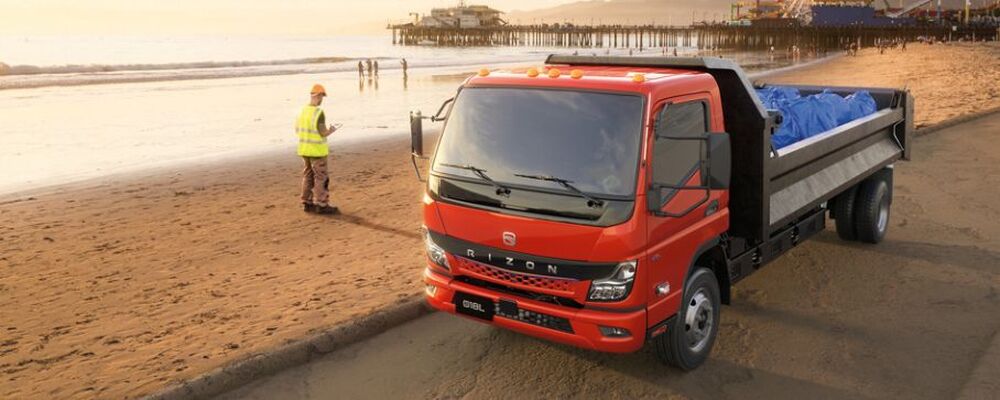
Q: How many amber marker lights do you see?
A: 5